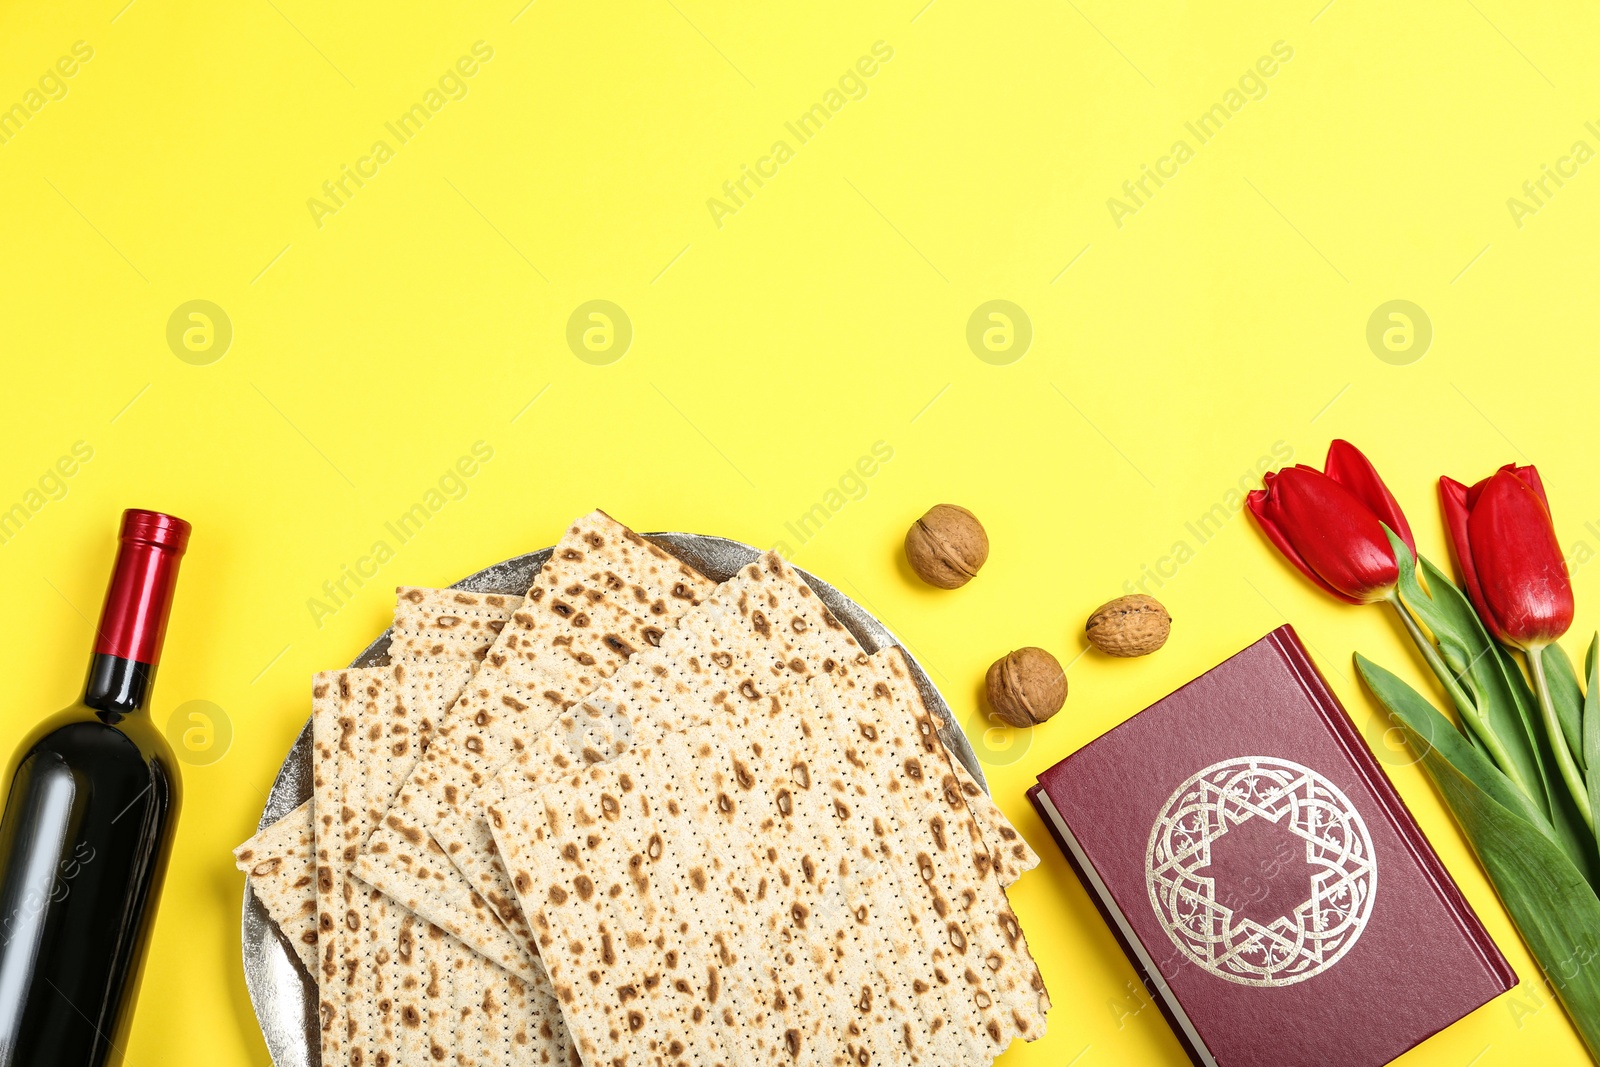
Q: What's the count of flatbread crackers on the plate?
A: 6